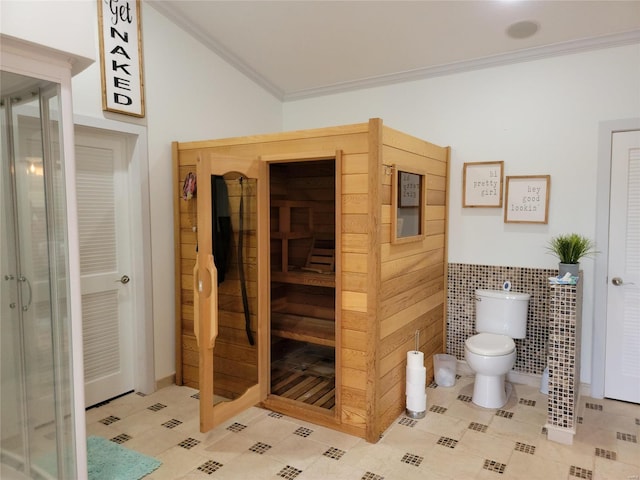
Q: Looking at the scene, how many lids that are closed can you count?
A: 1